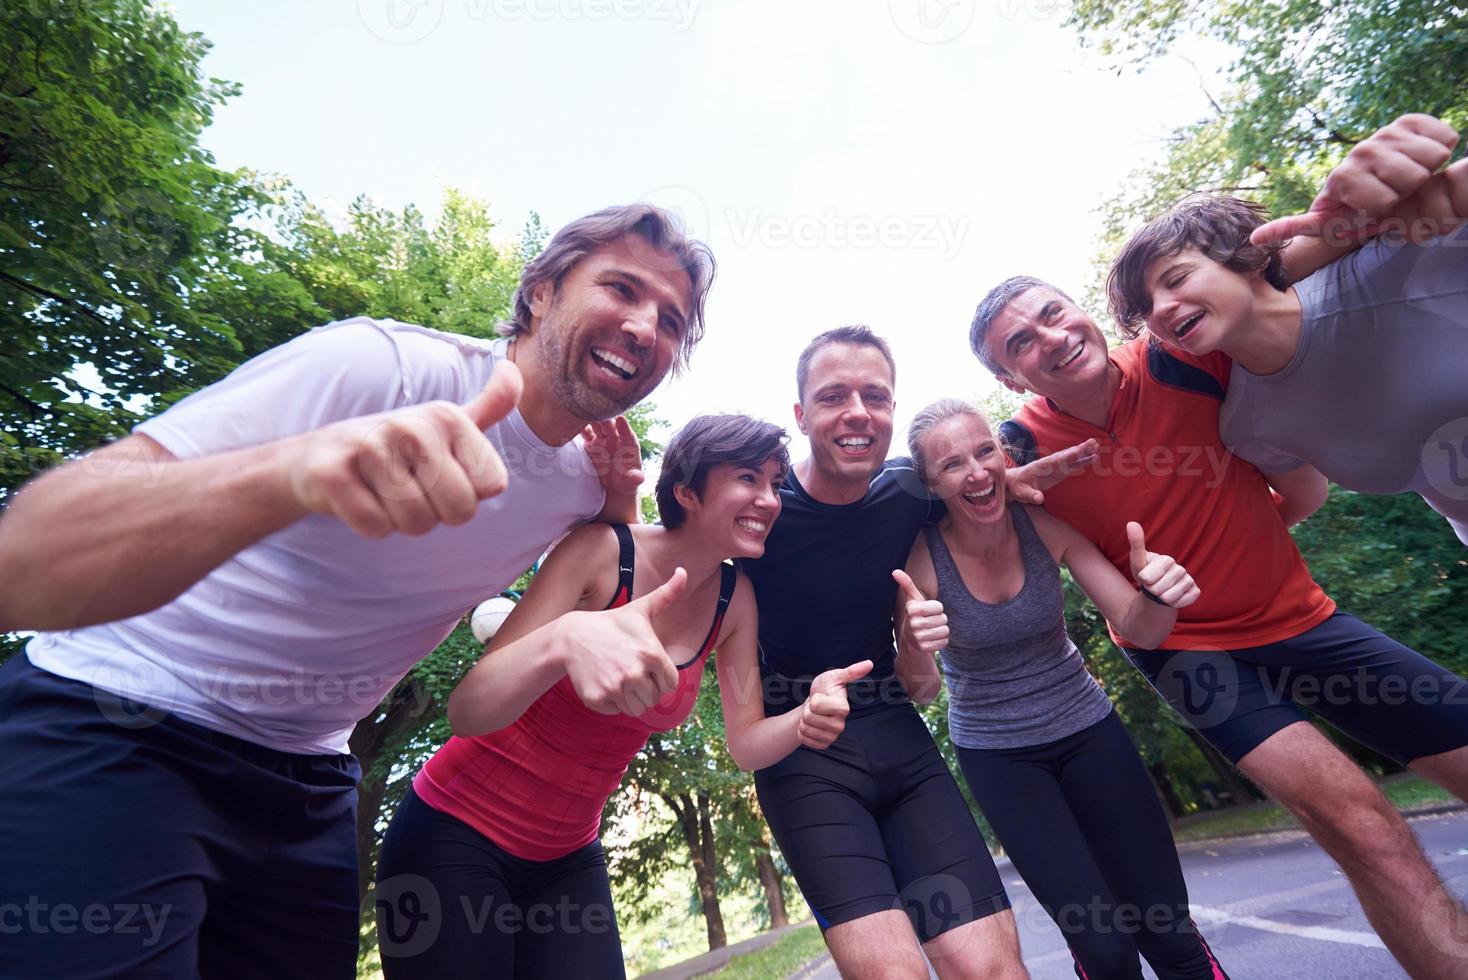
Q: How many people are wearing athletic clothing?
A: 6